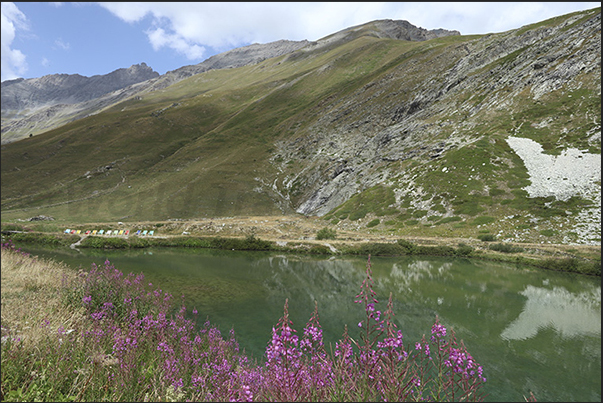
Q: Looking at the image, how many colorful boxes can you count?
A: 13